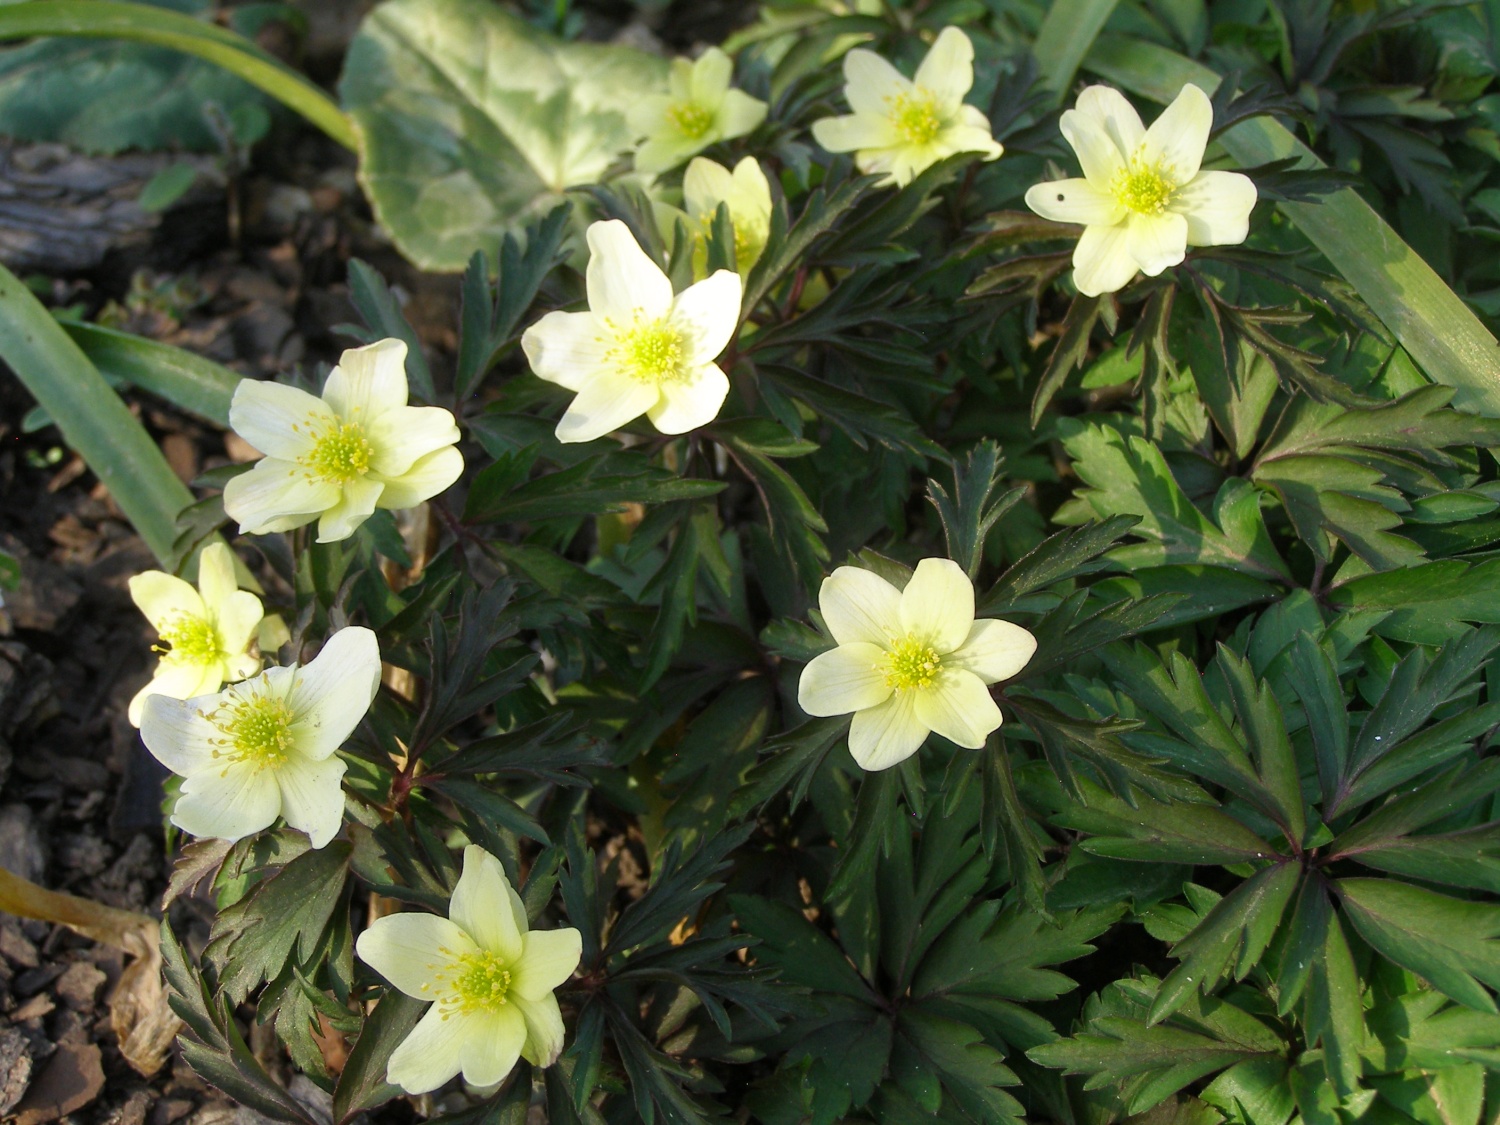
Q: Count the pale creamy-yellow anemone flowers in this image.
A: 10